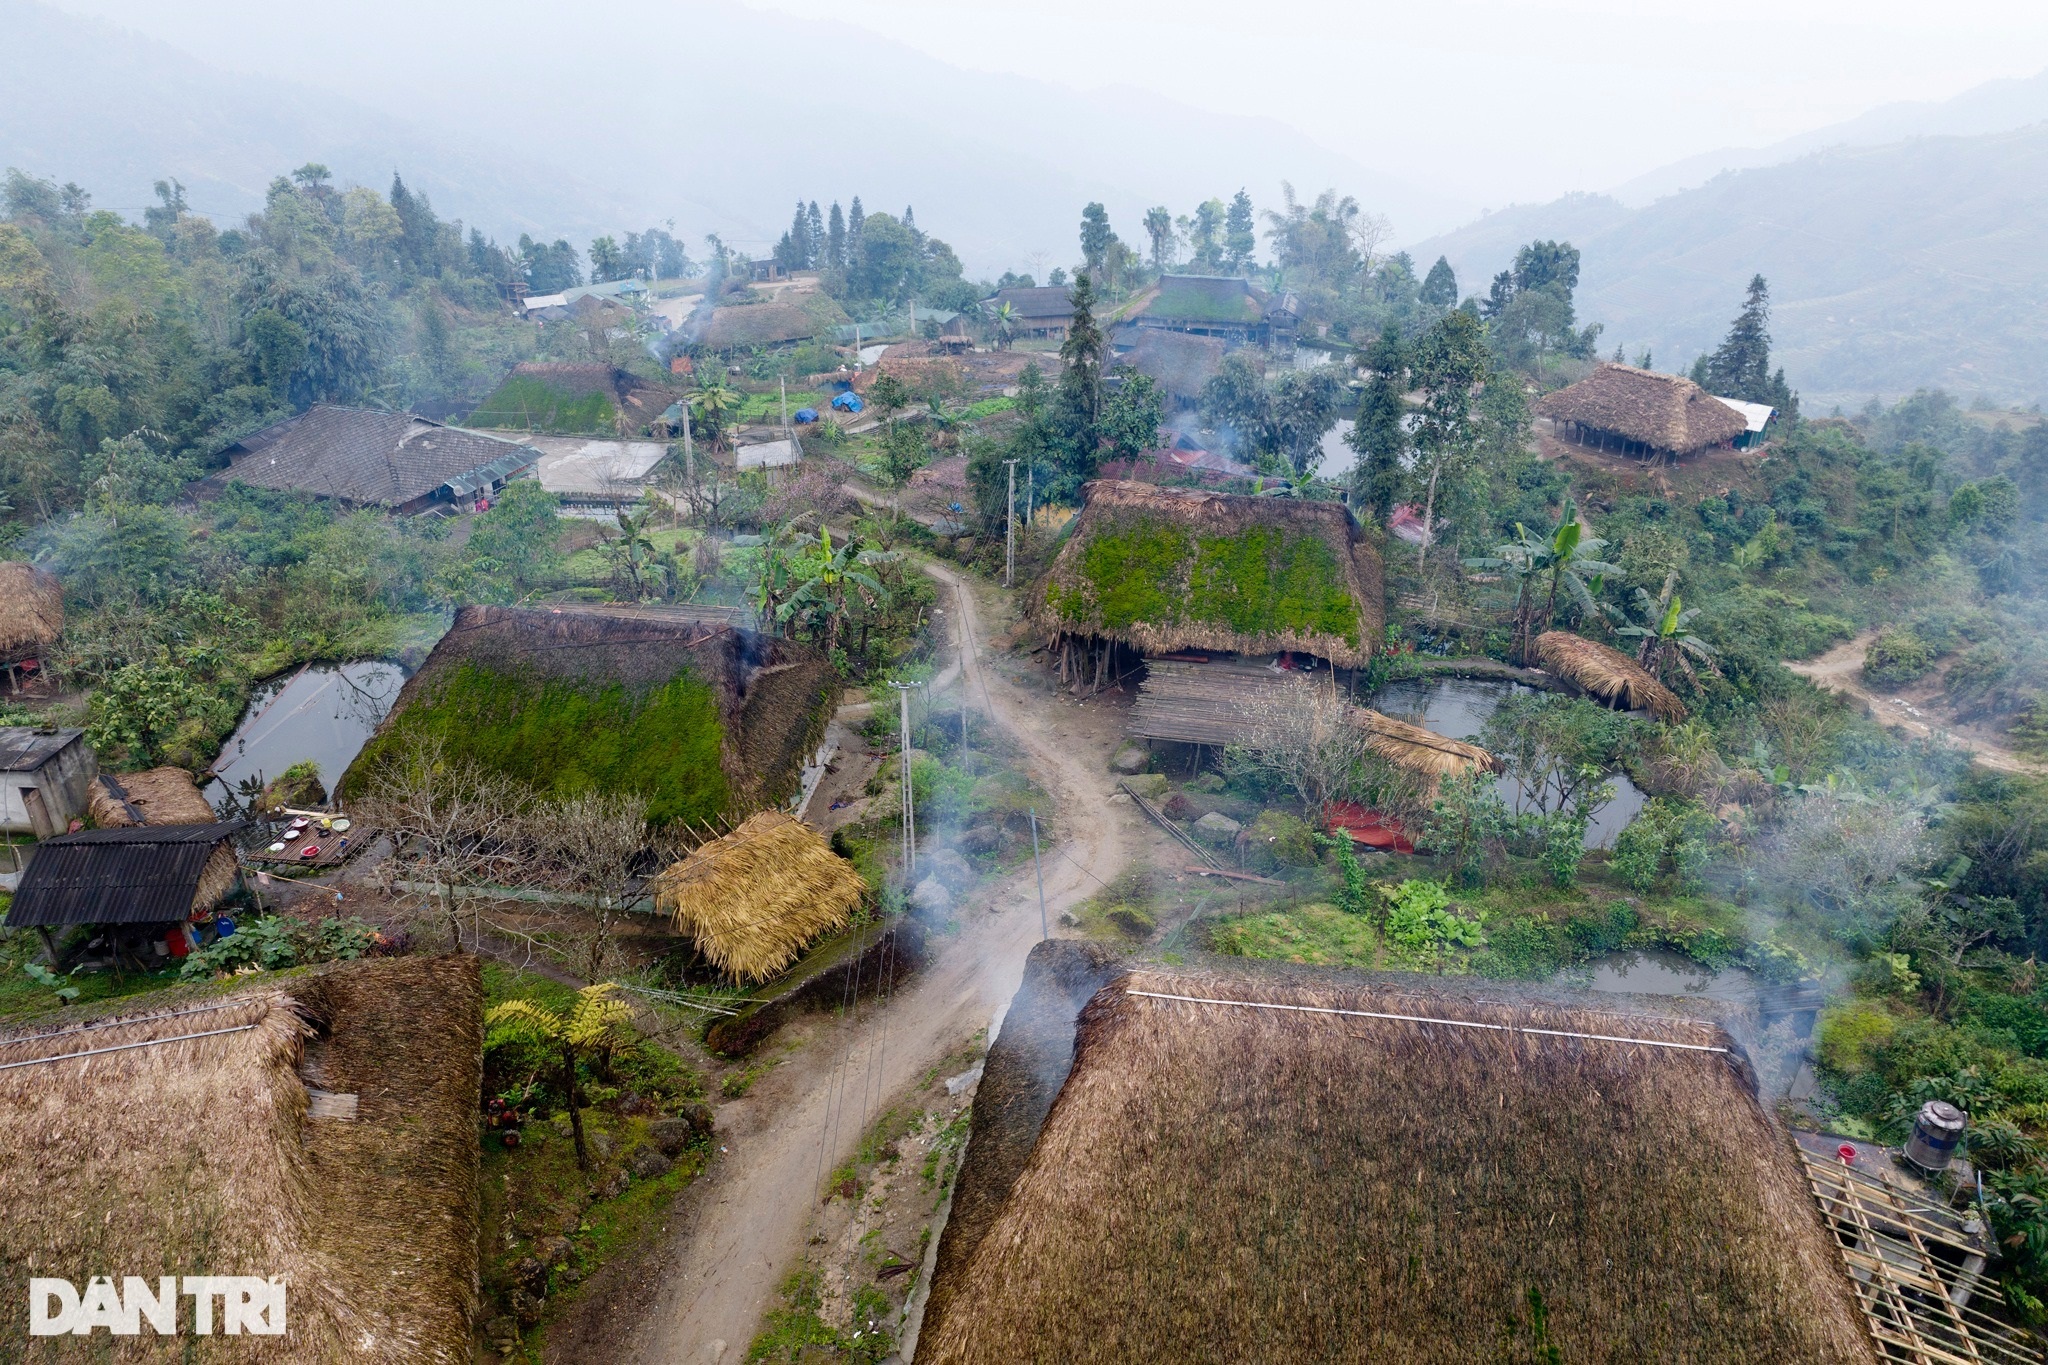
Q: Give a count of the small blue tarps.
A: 2